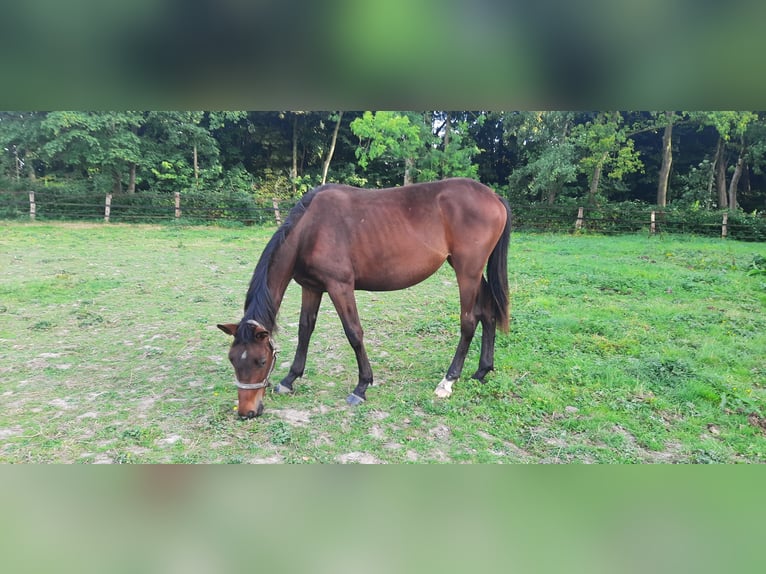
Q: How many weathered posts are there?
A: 7